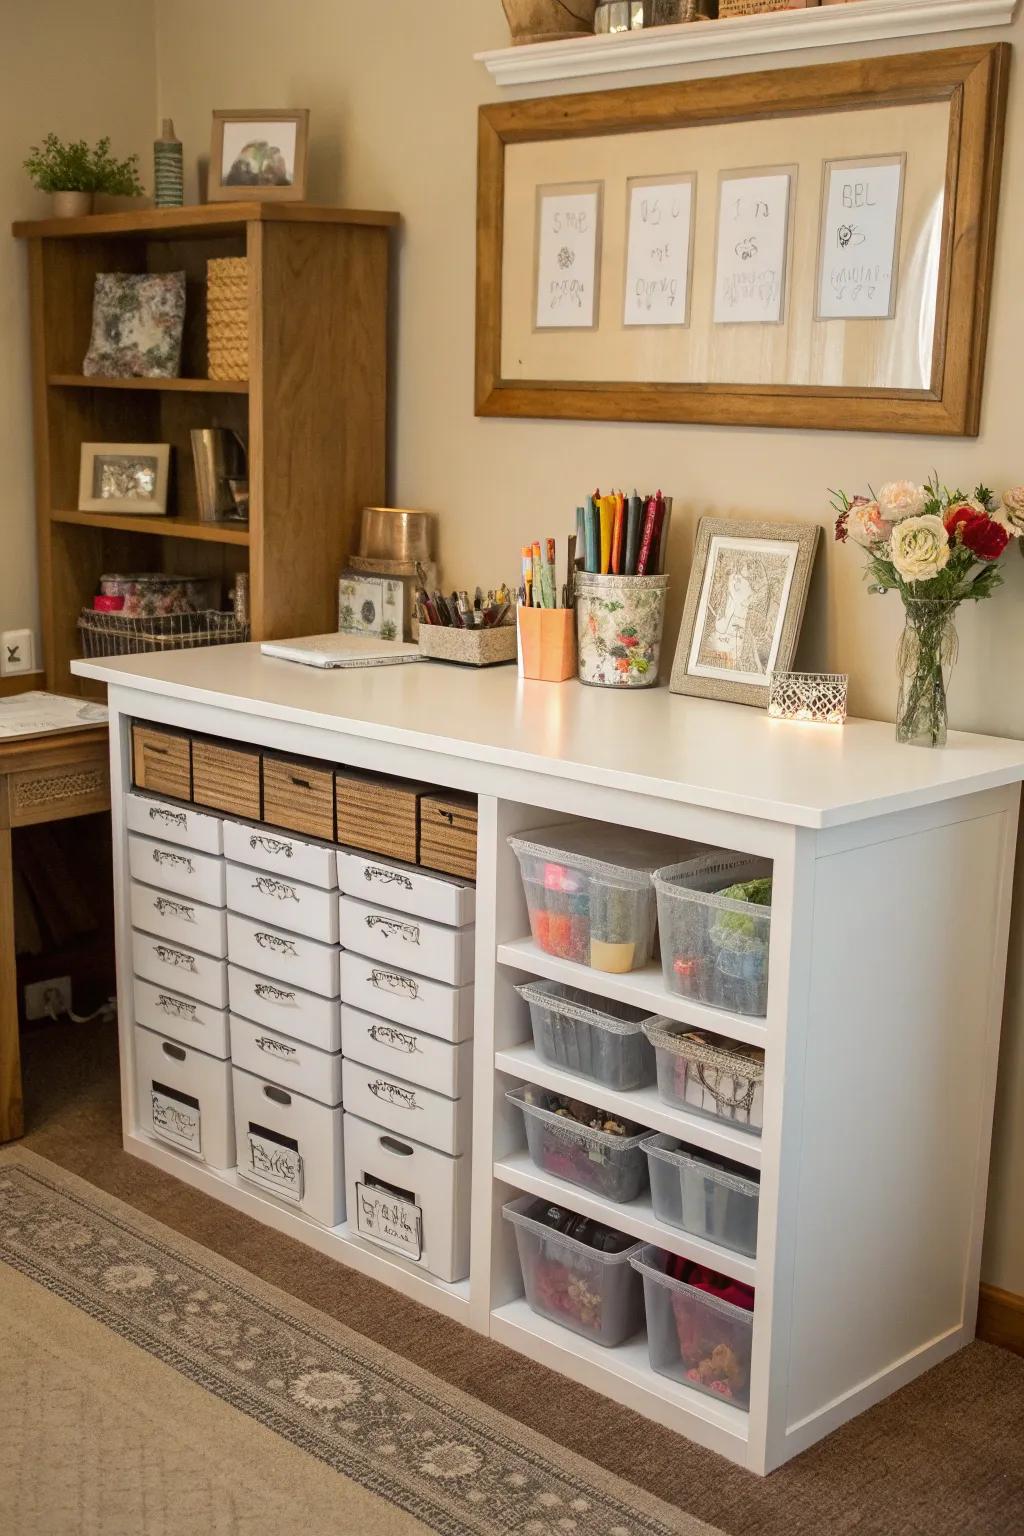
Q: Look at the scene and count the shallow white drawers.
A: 15